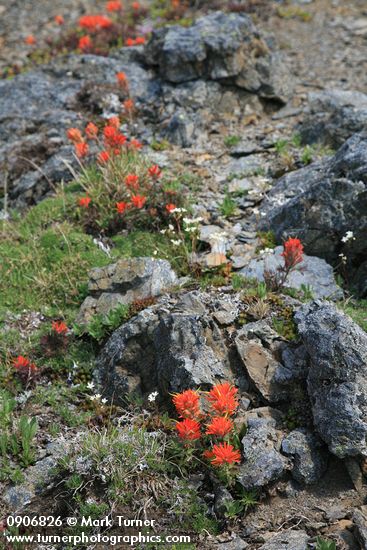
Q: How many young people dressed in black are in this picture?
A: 0